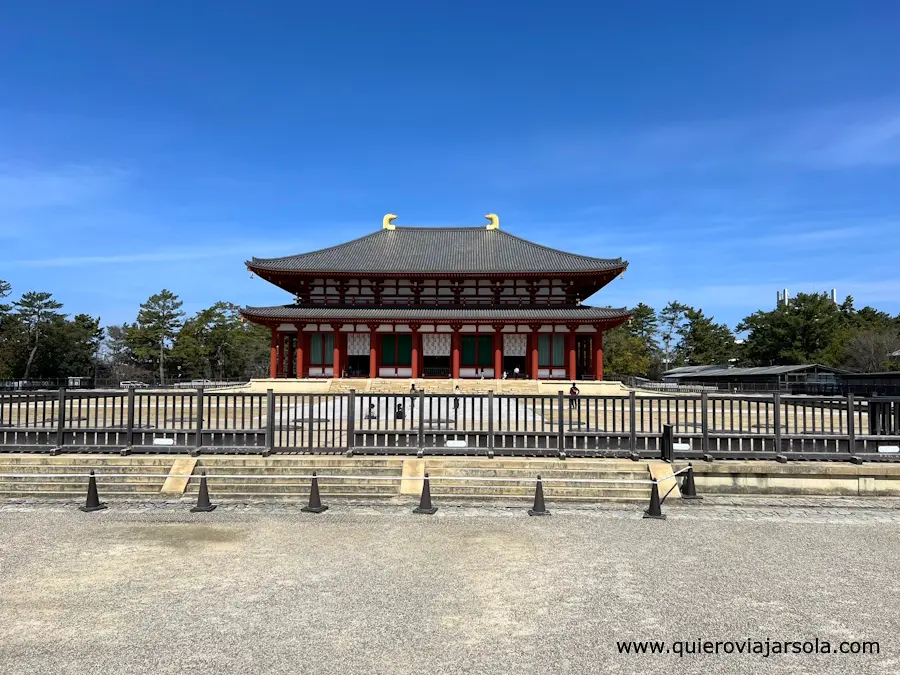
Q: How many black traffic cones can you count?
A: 7